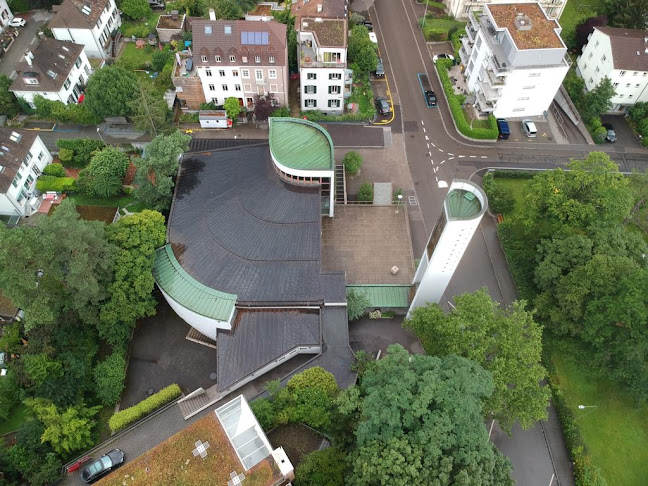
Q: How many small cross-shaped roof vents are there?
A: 2